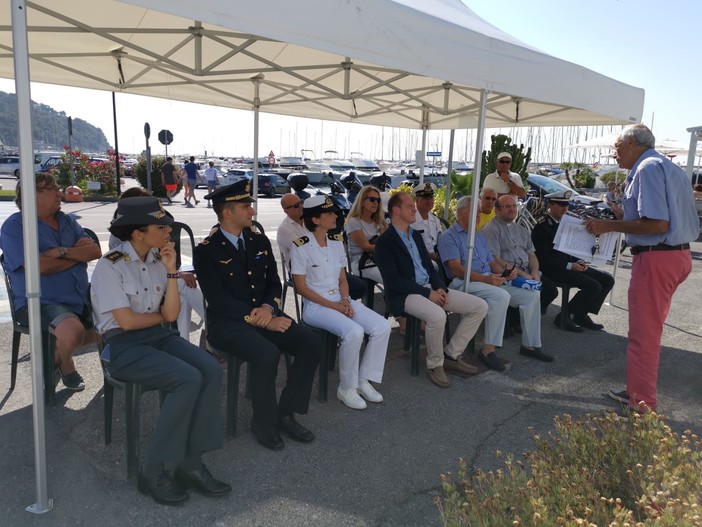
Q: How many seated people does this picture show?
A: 13